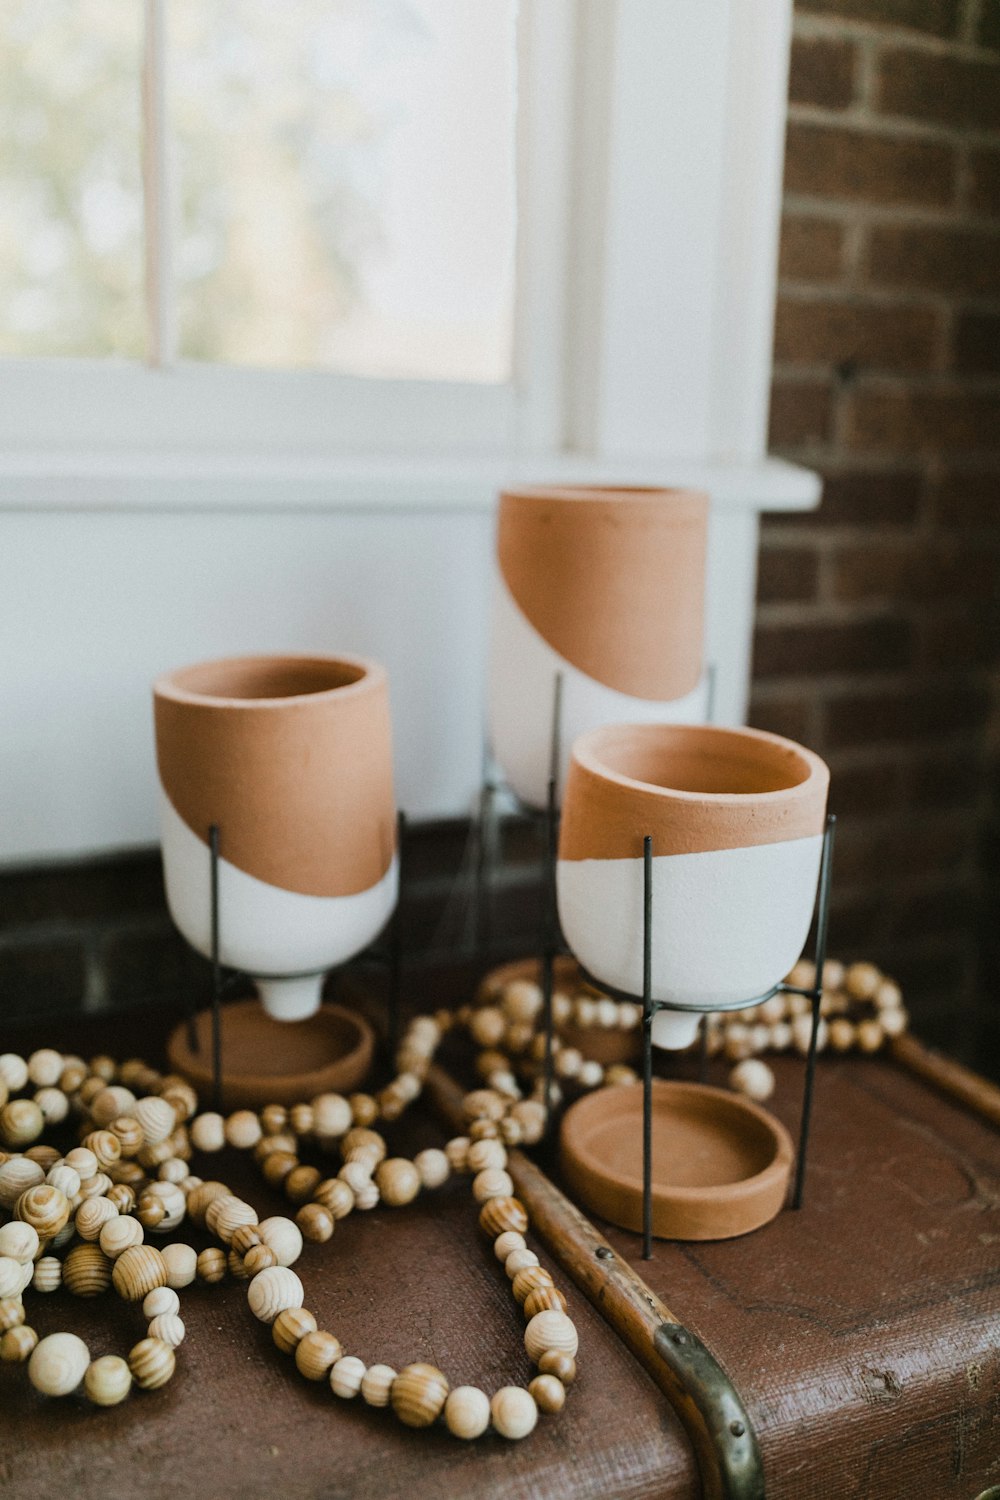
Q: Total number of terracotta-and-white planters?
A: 3